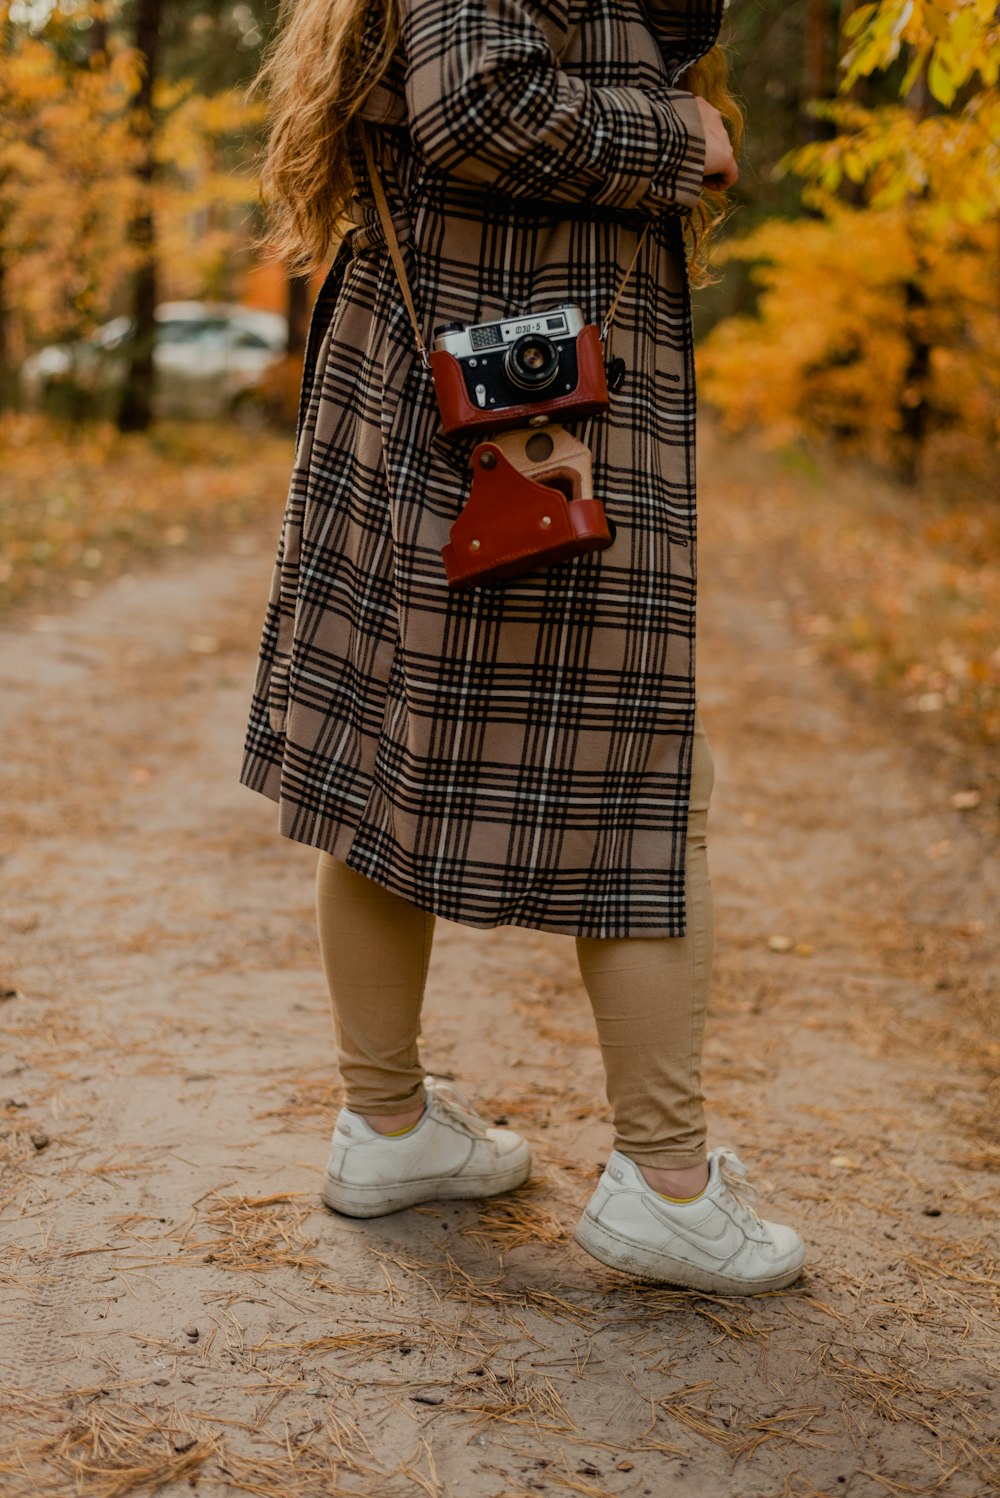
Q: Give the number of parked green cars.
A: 0